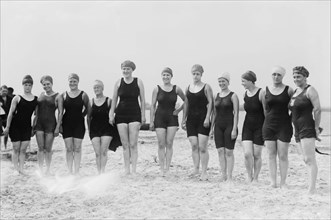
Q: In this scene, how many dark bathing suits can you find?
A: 11